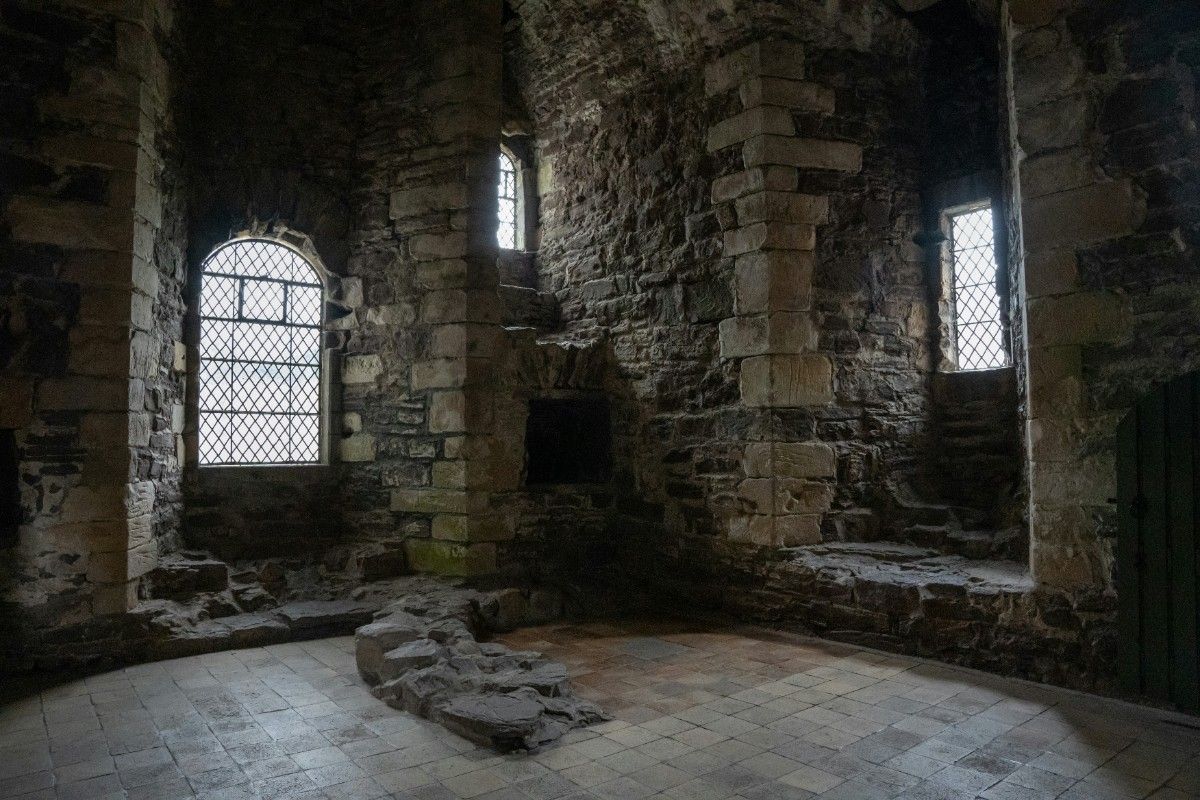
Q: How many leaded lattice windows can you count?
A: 3